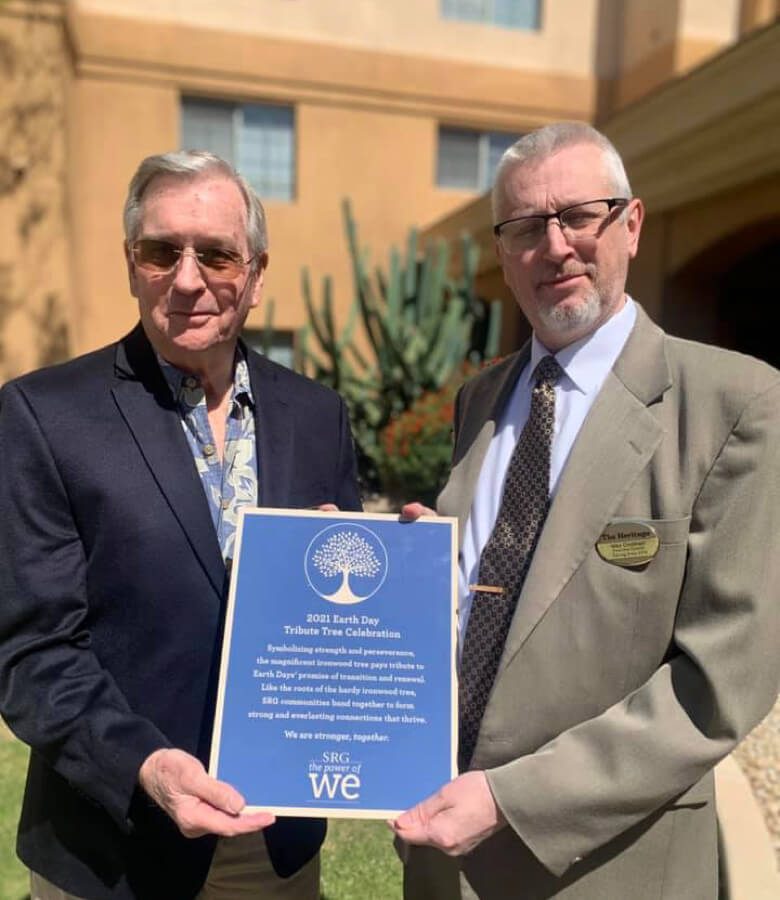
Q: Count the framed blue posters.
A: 1